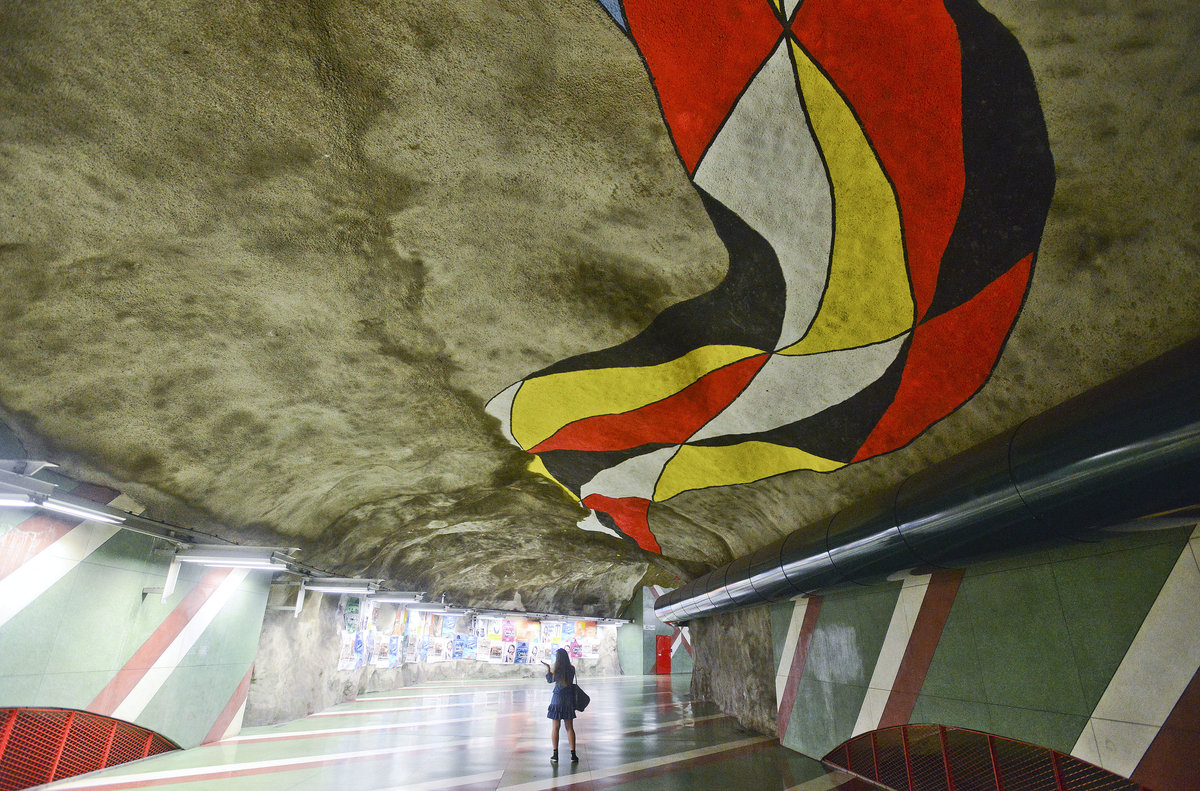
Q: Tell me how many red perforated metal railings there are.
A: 2